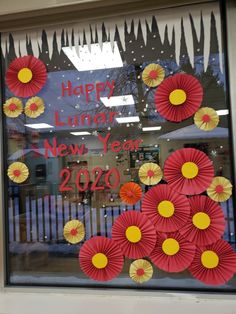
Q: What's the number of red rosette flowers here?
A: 9